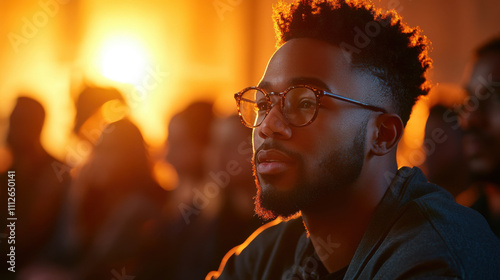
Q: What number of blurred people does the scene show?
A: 7